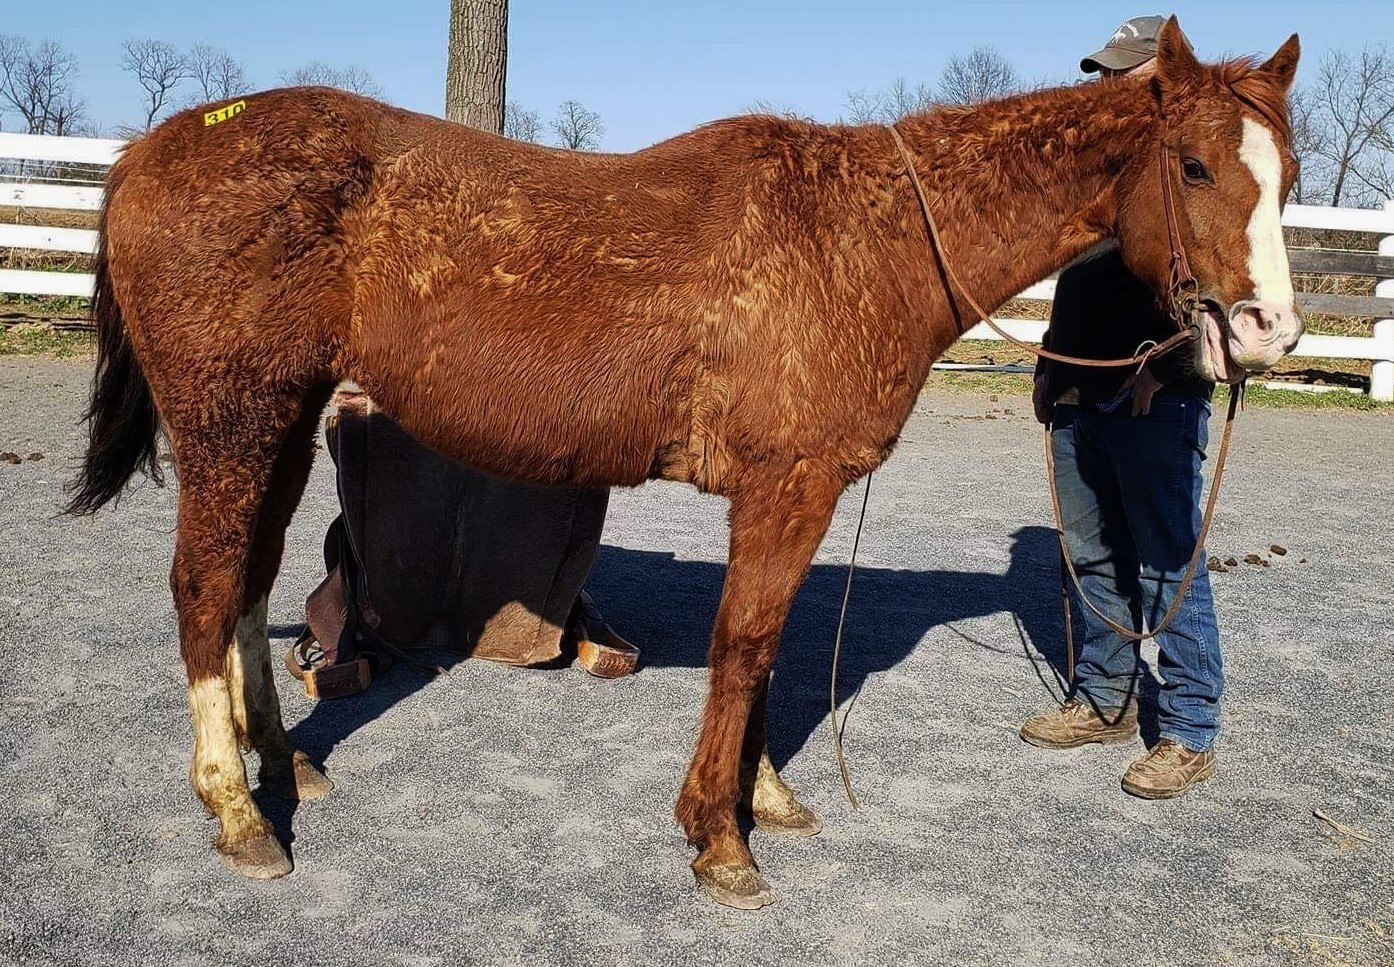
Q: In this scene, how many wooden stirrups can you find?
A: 2